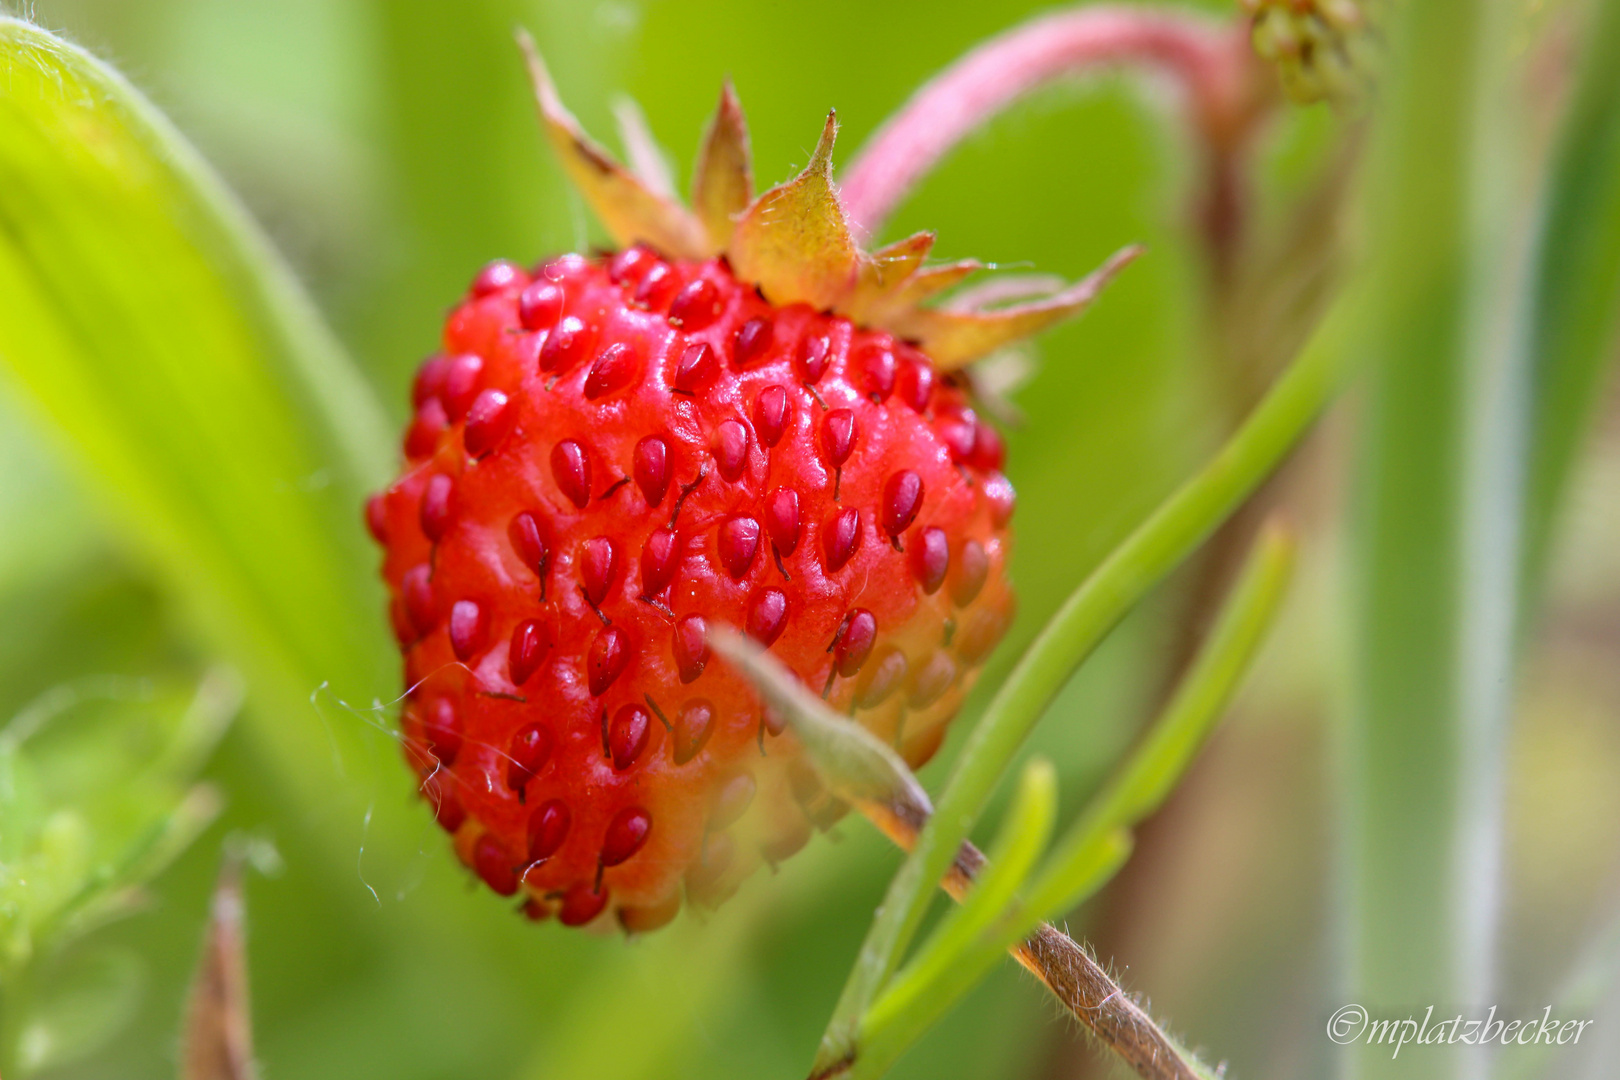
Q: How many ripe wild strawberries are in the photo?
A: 1